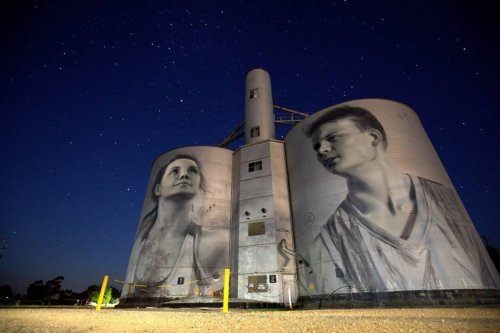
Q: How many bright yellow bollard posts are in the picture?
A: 2